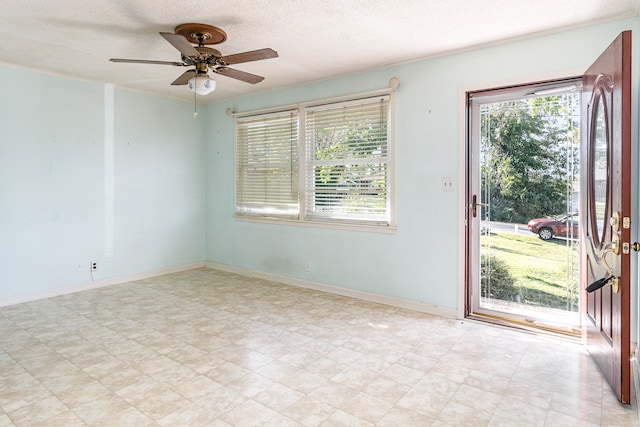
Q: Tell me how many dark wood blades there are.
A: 5